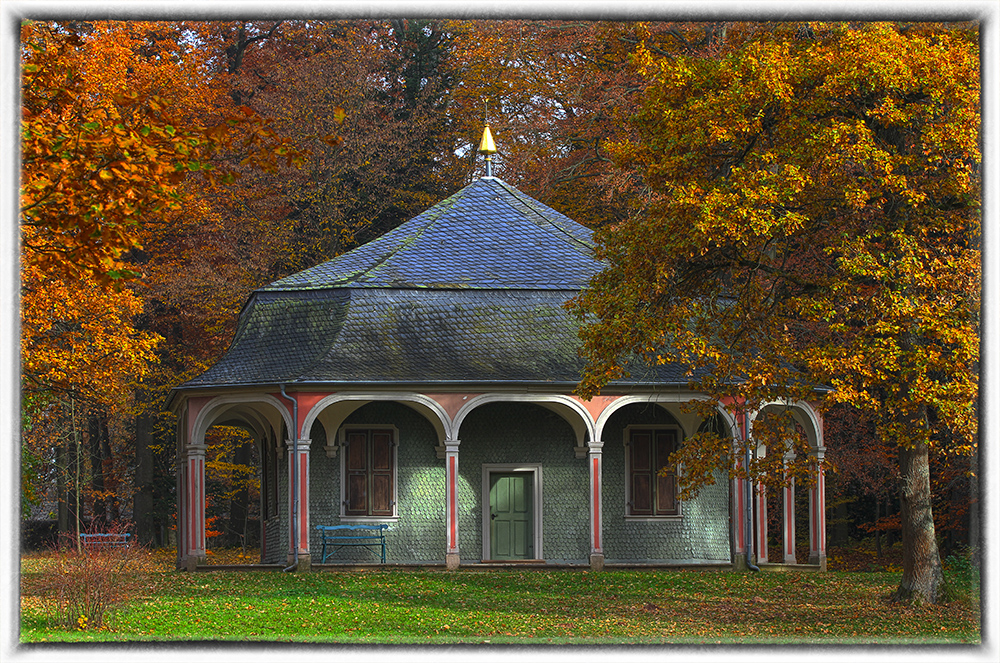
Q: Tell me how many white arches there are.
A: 5